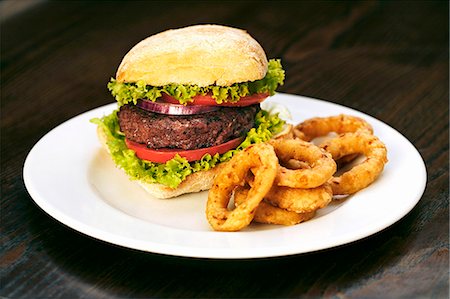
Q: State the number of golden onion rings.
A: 6